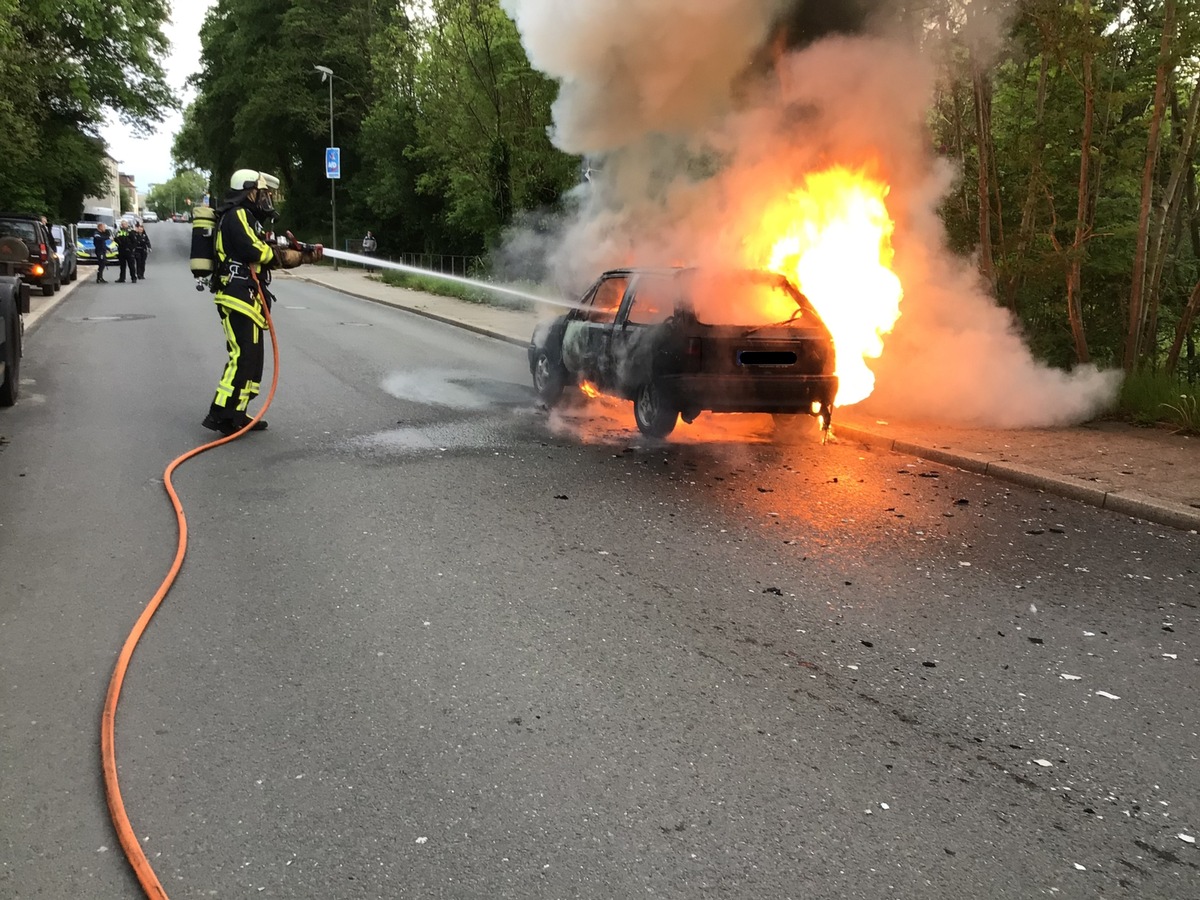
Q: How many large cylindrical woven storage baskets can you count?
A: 0